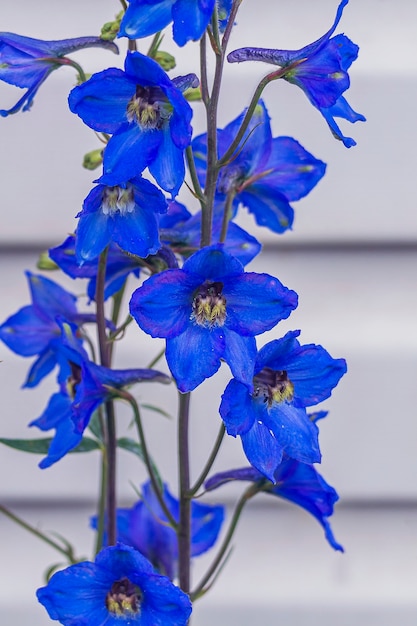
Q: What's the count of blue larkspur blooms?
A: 15